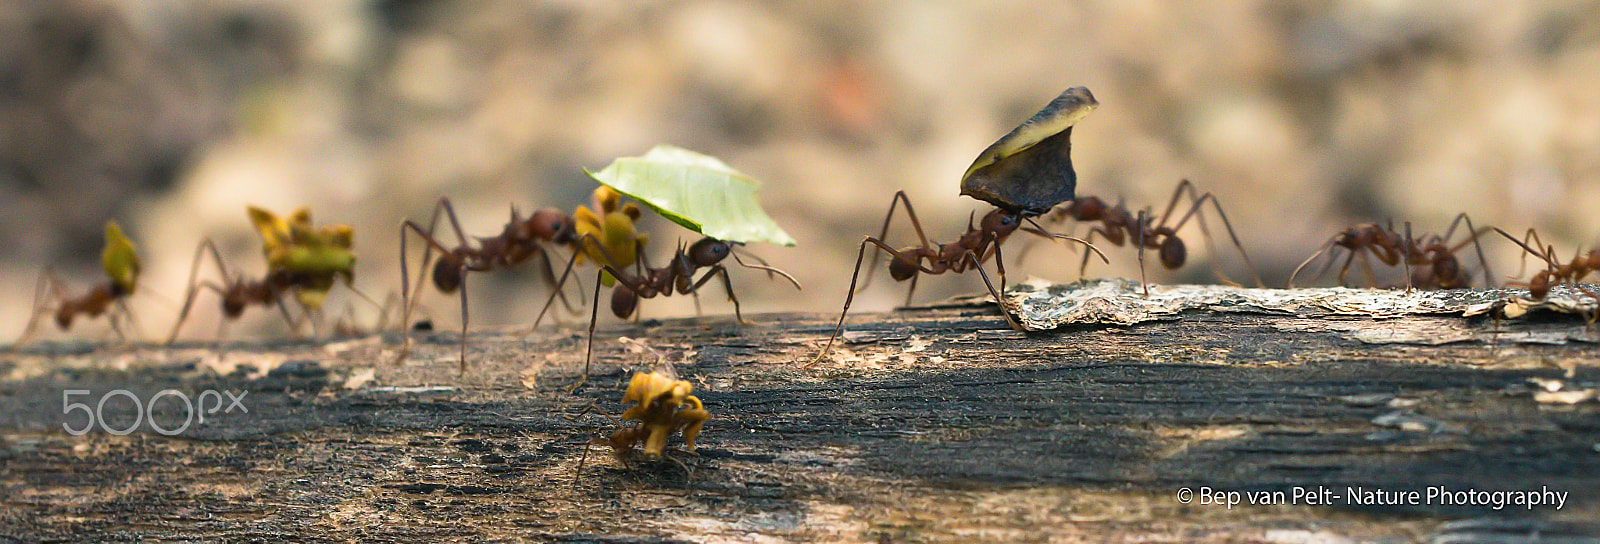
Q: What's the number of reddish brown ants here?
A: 9